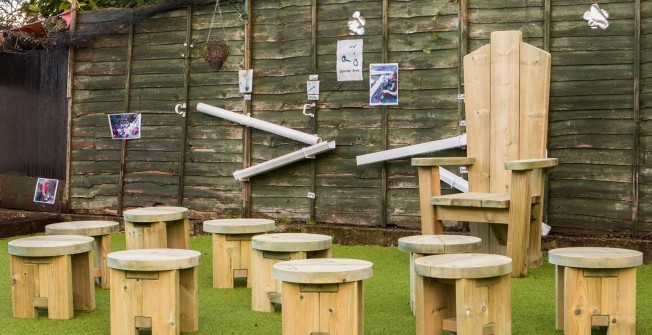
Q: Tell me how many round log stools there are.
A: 10